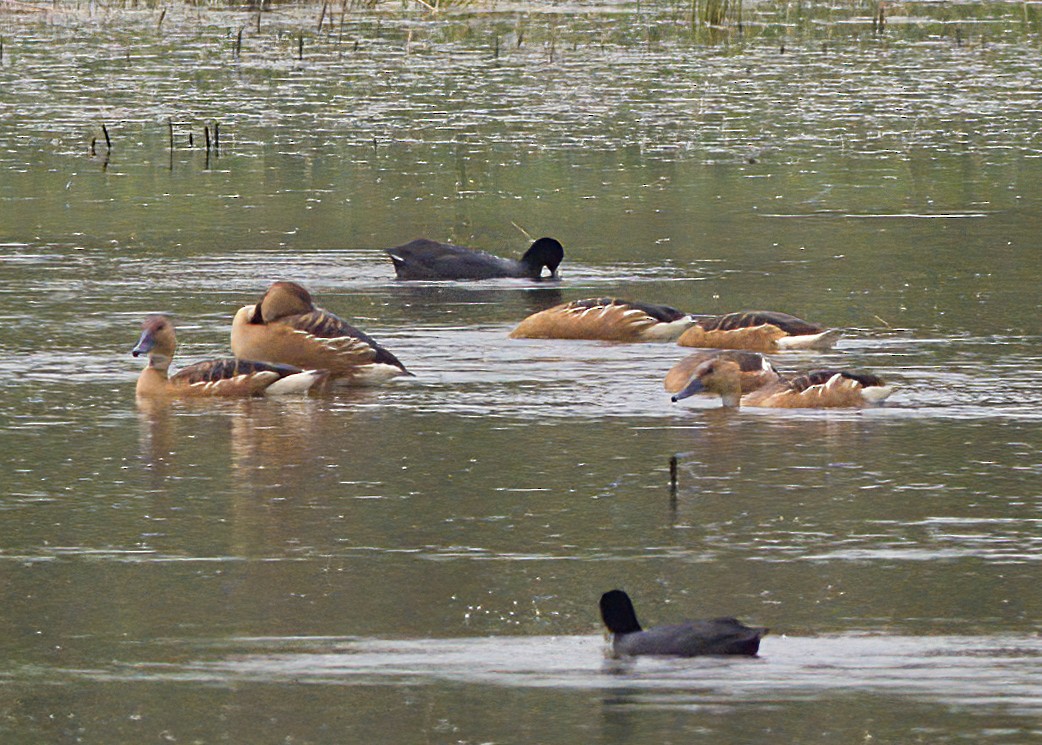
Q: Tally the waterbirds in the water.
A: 8